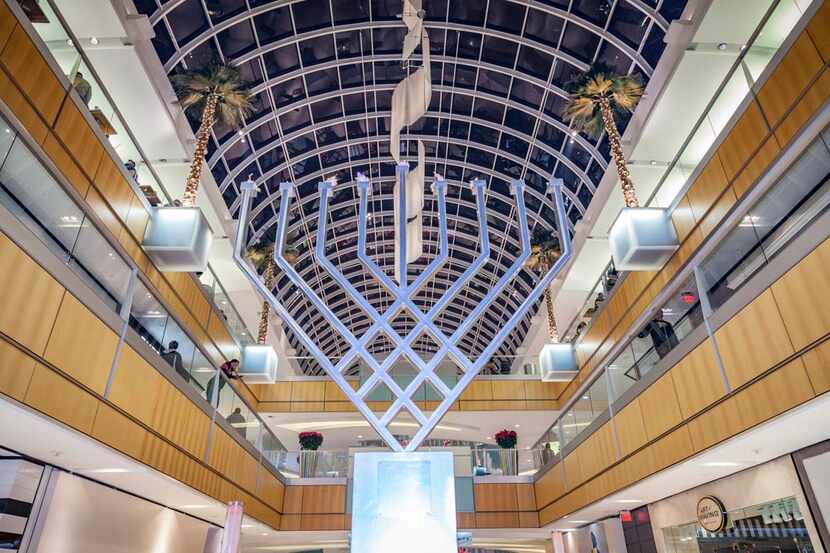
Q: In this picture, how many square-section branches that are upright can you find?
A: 9